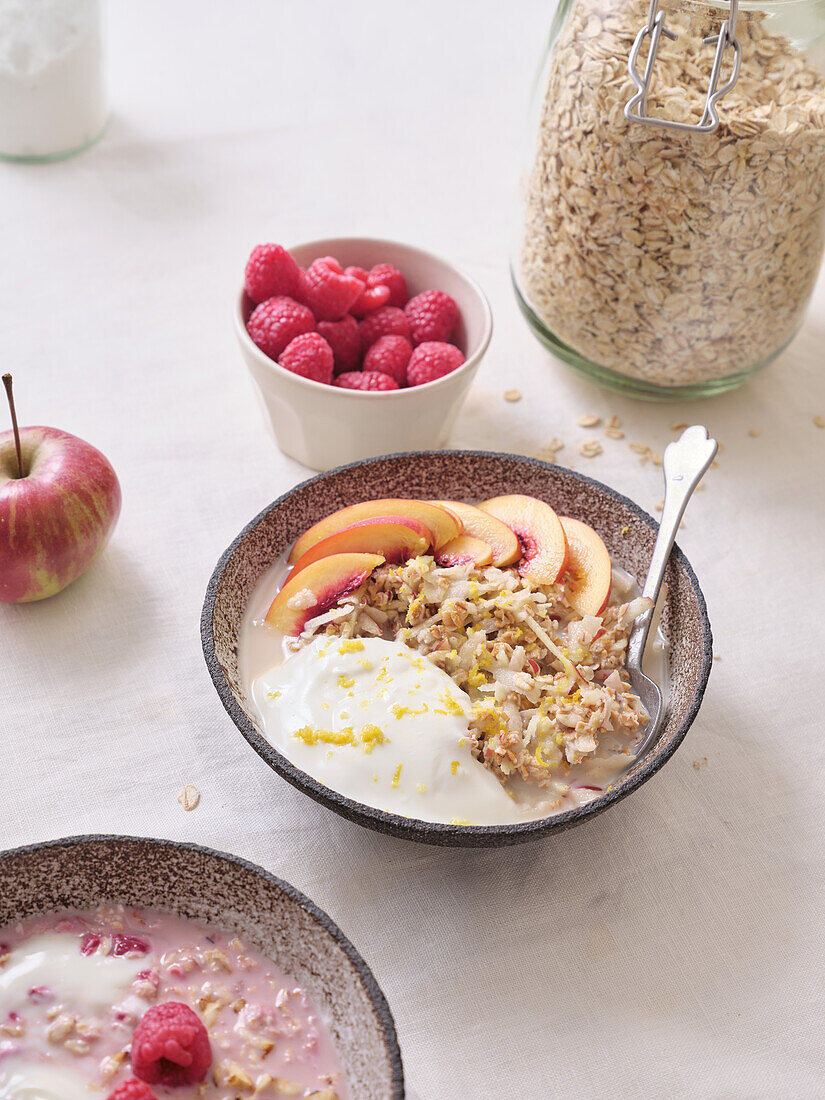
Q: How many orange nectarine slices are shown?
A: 7